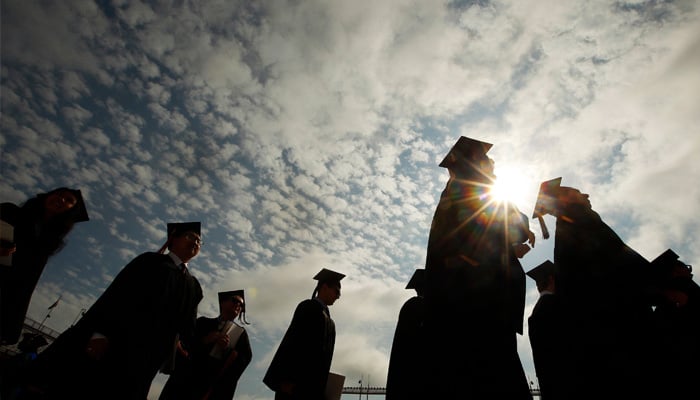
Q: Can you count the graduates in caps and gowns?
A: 9